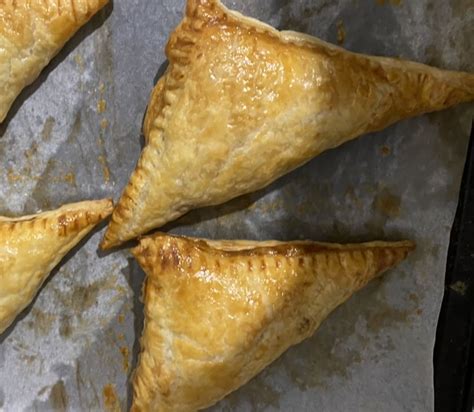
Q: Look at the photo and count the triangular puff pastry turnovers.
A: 4